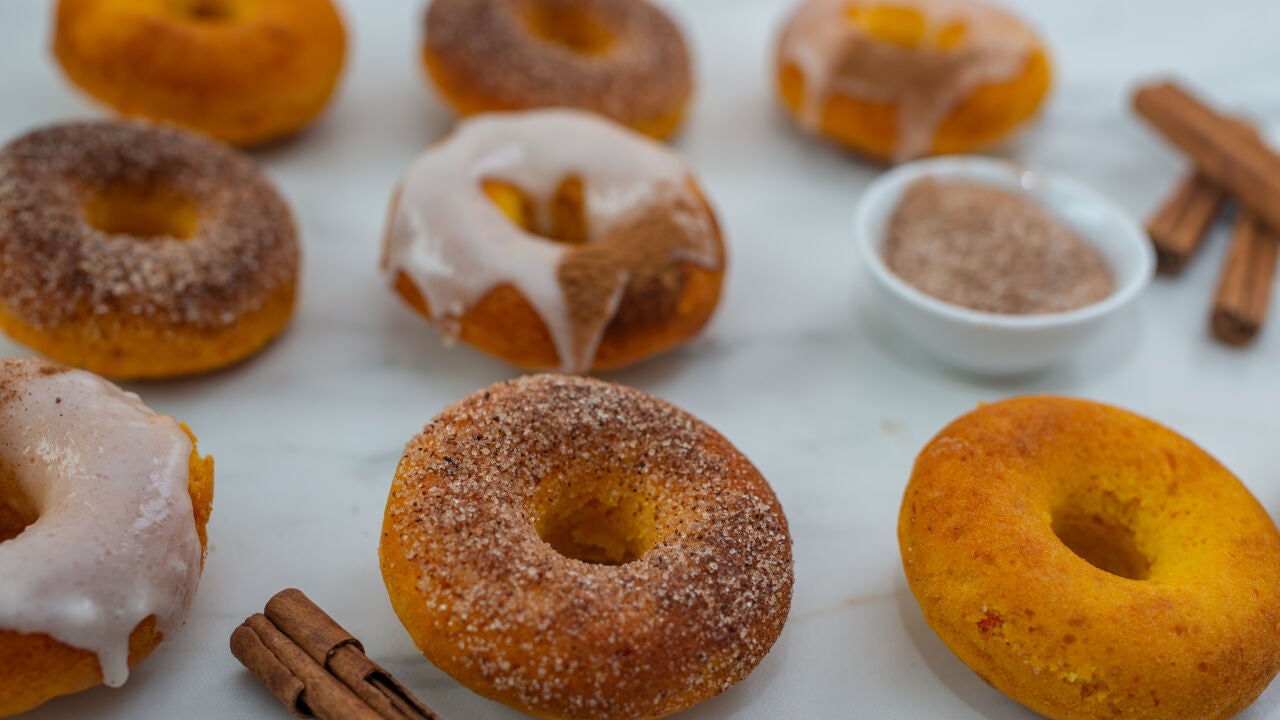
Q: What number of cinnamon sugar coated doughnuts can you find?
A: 3